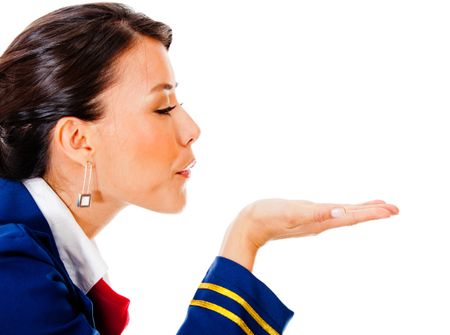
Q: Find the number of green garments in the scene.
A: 0